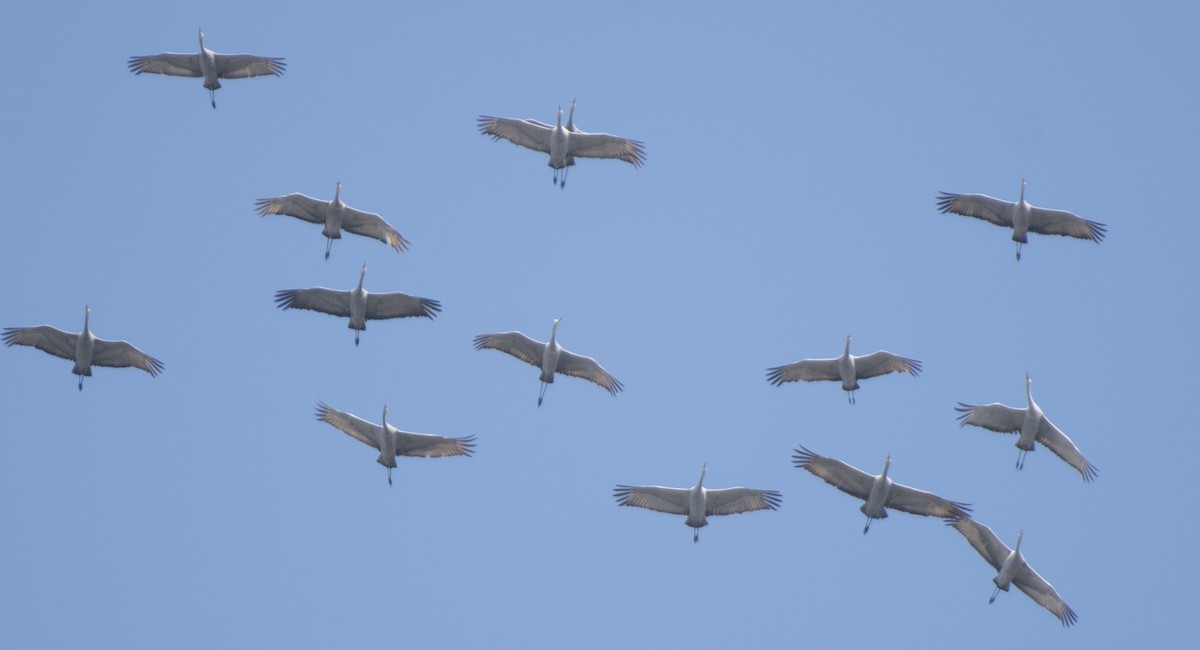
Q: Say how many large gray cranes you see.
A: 14